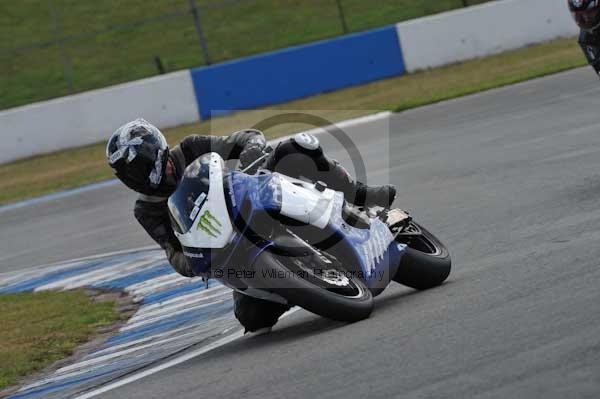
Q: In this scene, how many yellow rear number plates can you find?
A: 0